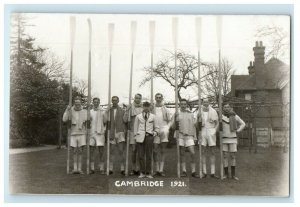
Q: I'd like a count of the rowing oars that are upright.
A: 8